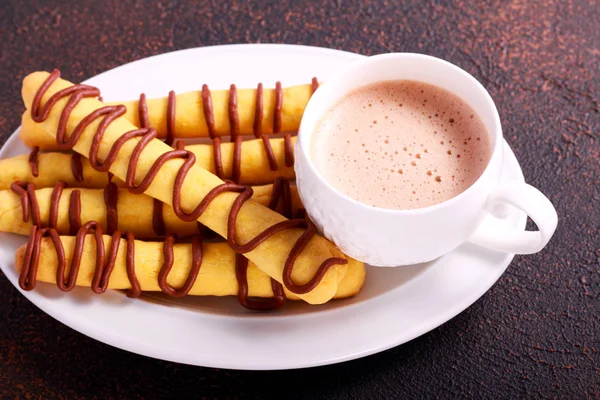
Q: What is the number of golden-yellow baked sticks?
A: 5